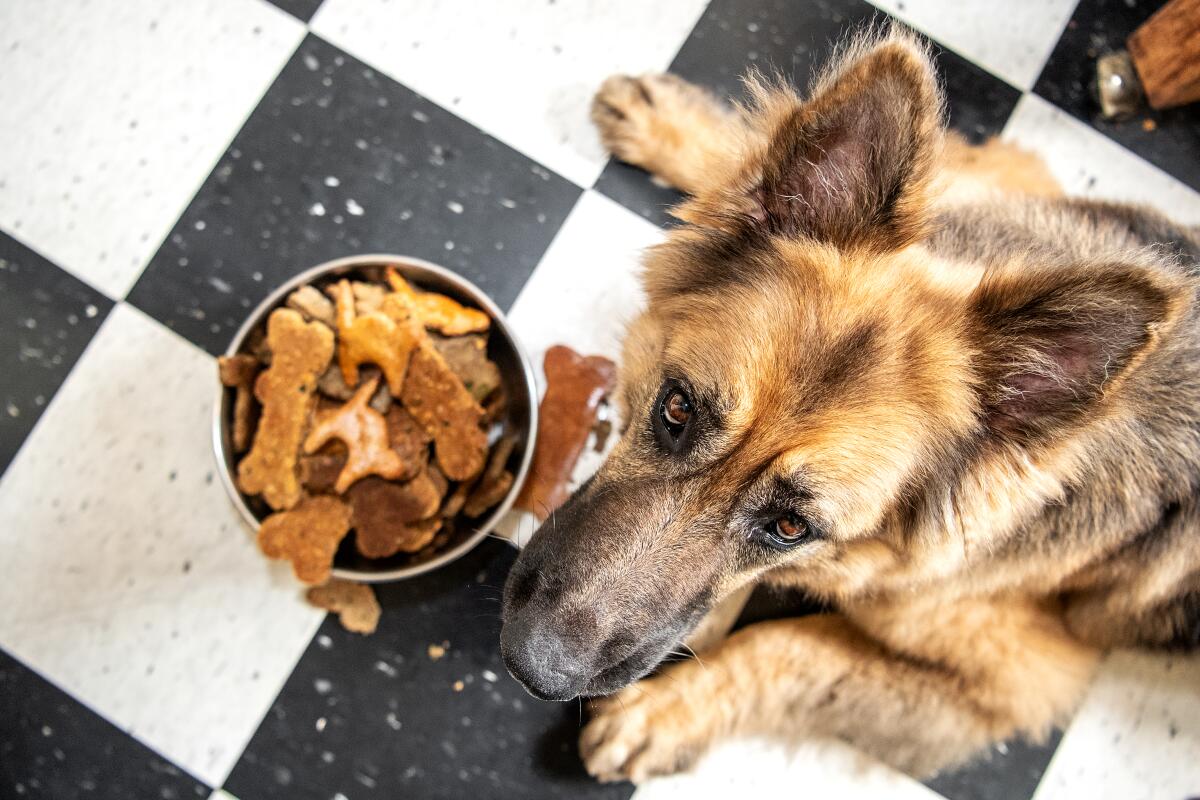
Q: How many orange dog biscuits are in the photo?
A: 3